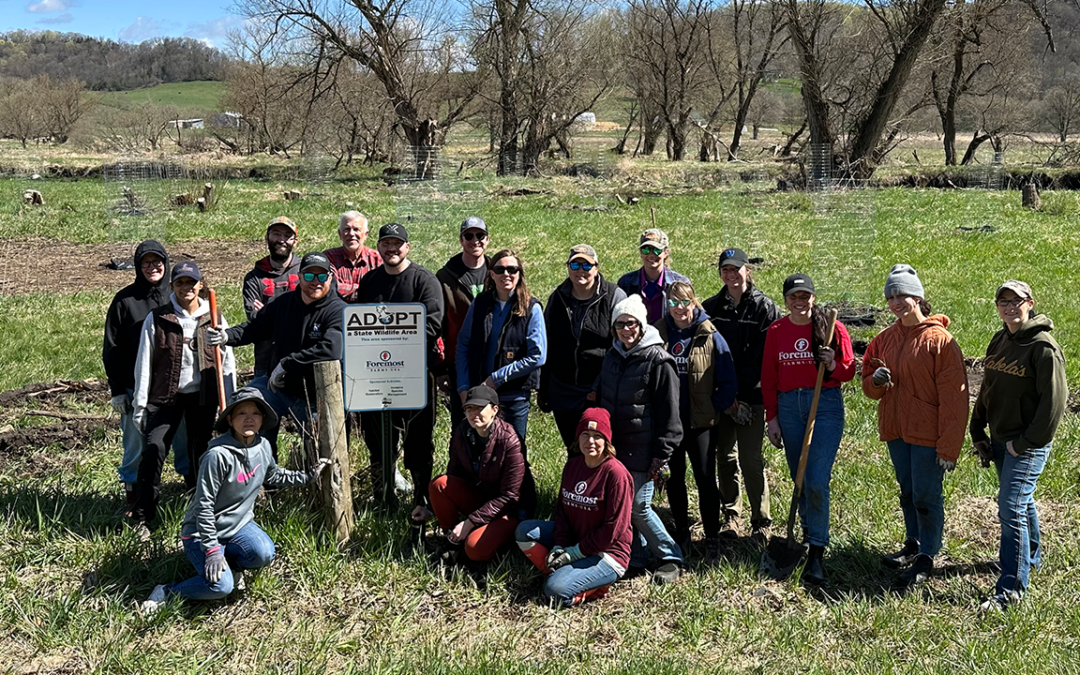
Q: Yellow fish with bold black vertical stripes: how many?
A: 0